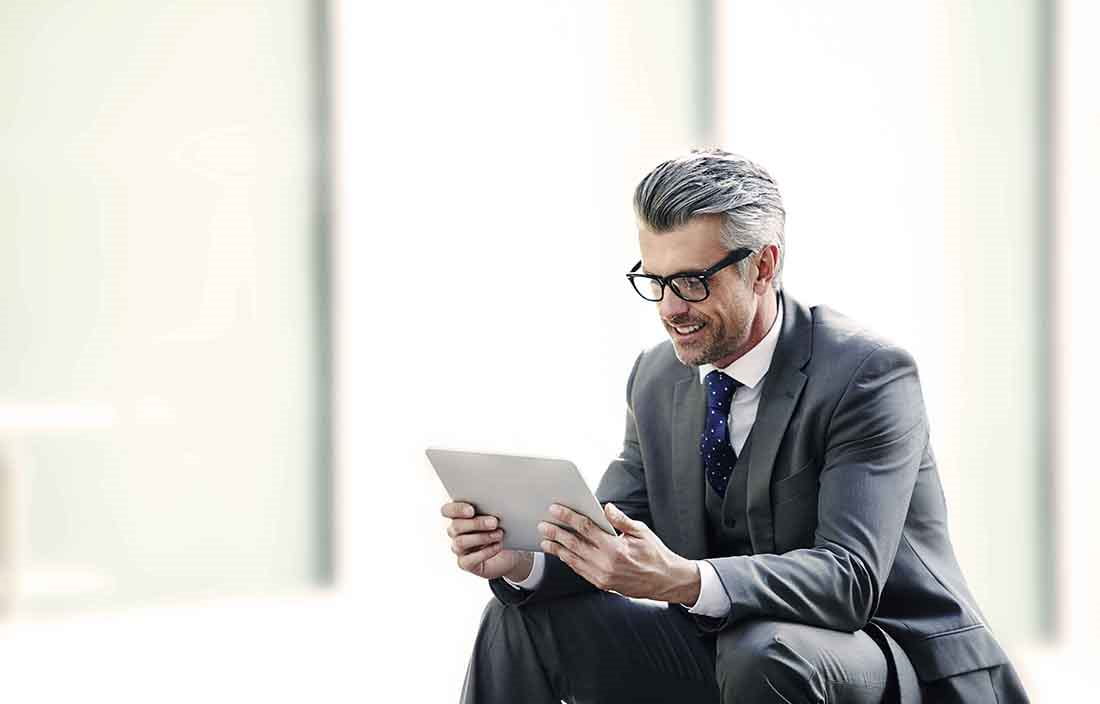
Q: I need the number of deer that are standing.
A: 0